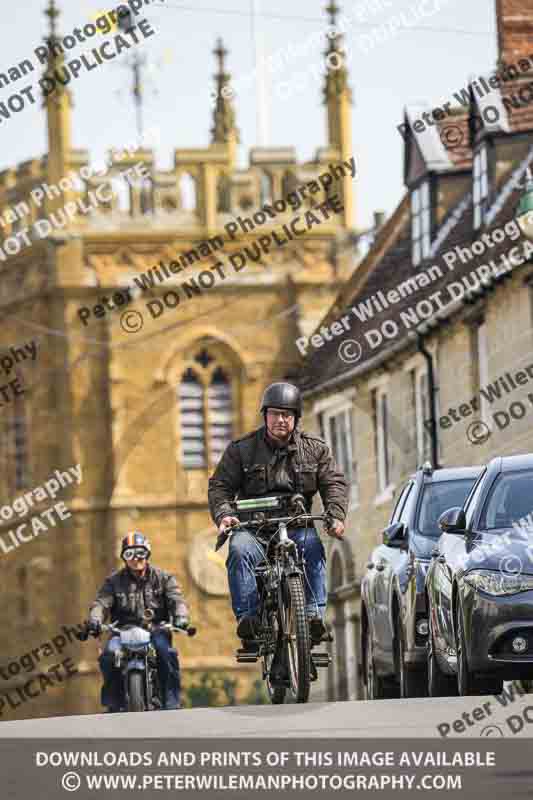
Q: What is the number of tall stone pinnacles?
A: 3